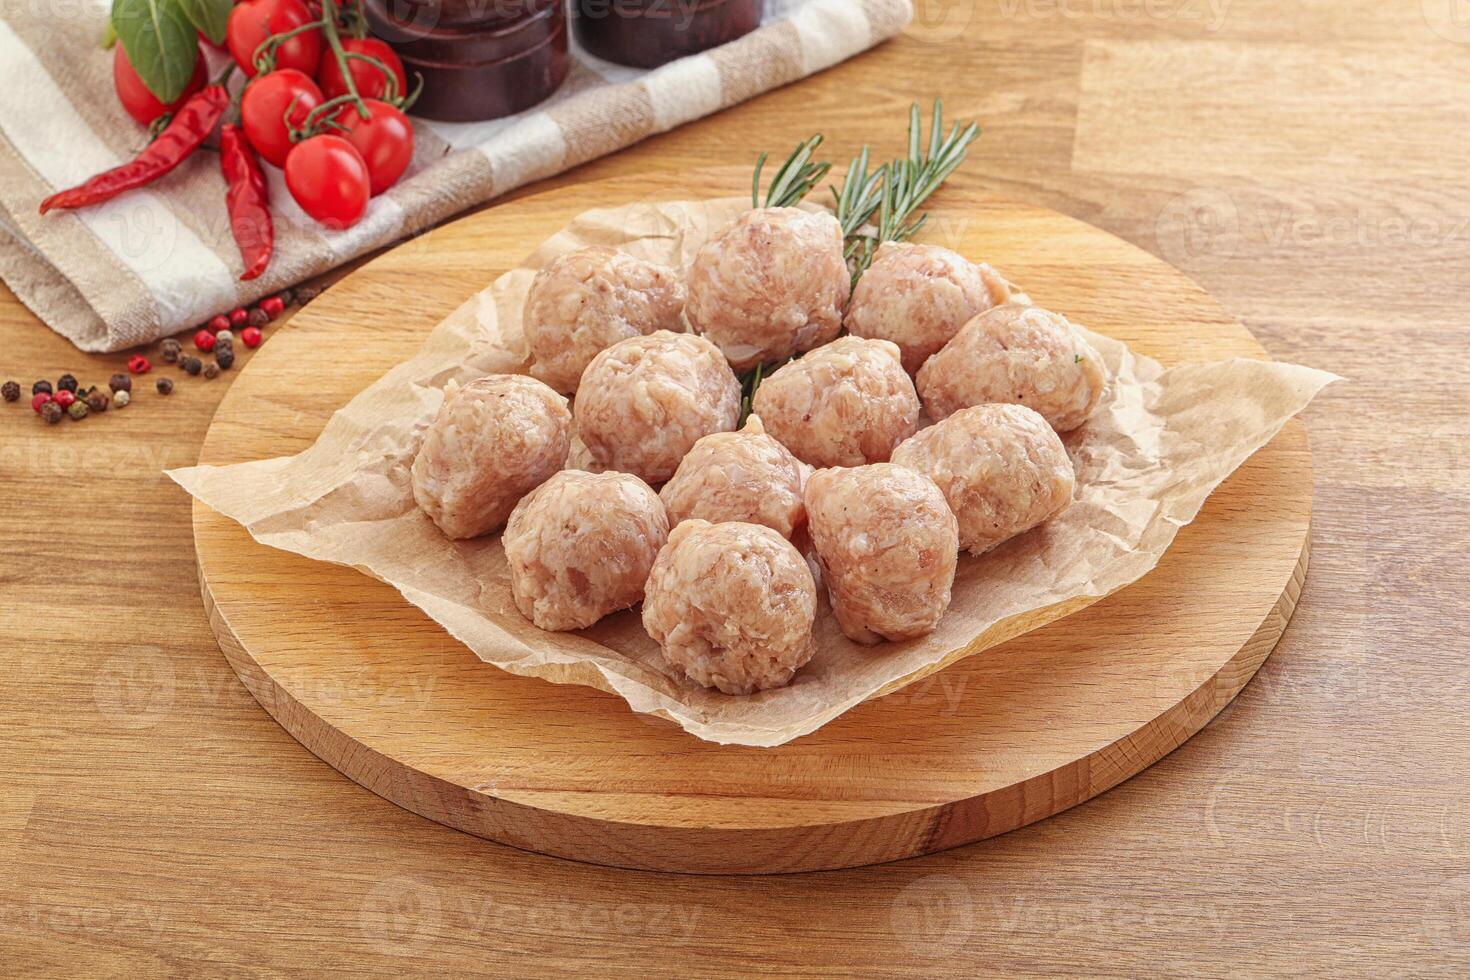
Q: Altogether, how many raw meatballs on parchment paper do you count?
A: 12